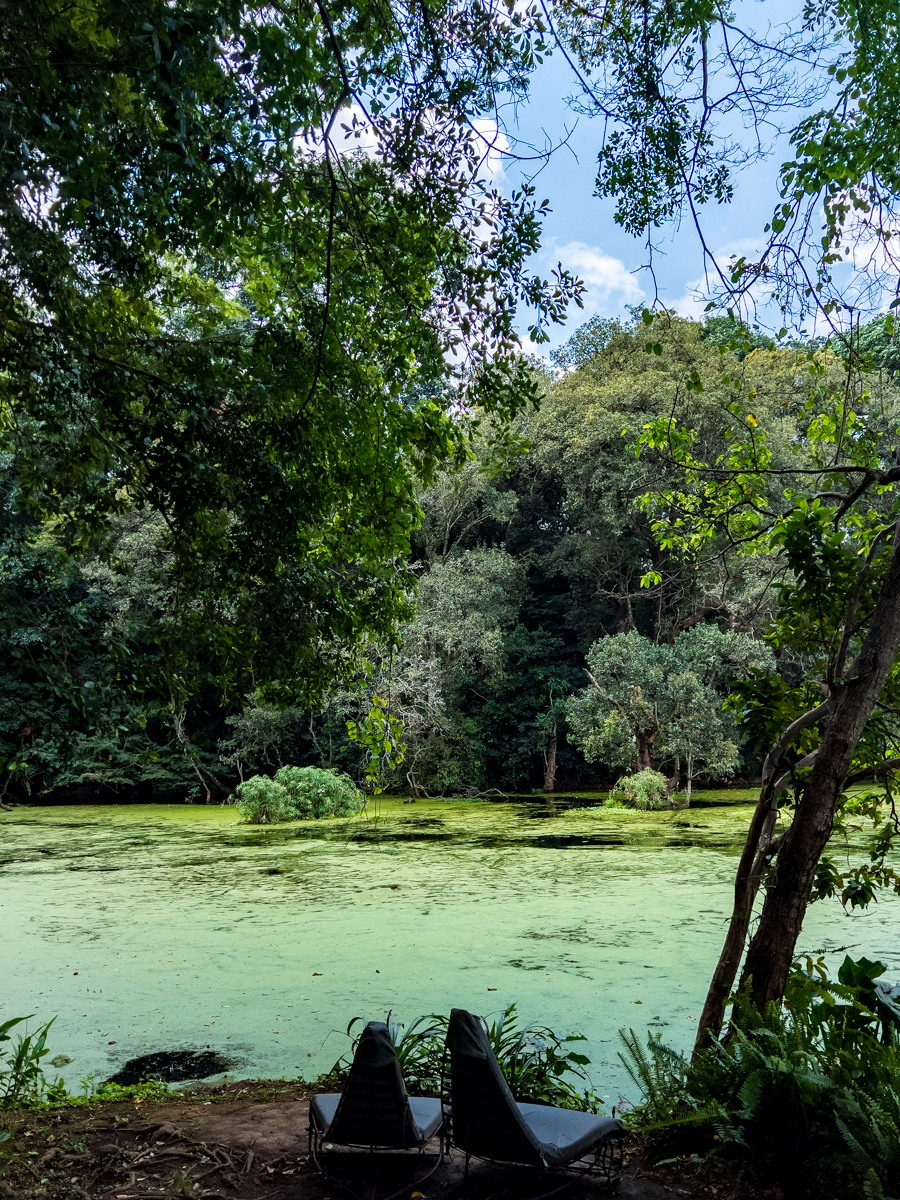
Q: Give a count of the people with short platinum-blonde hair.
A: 0